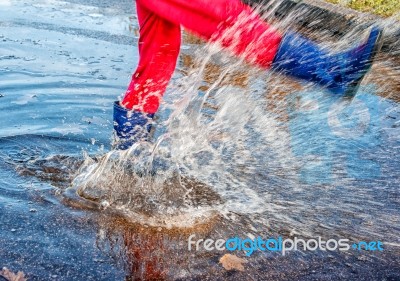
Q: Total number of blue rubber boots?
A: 2